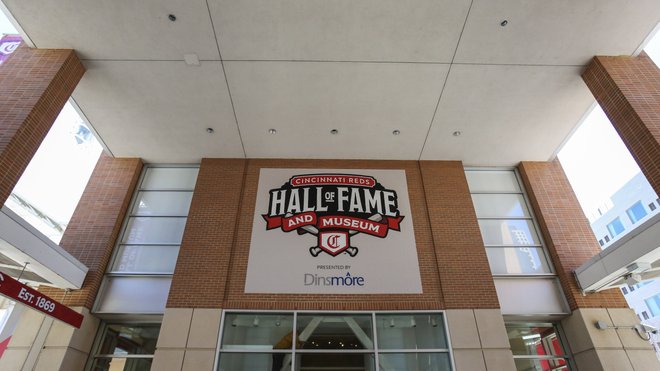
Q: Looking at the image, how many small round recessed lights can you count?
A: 7